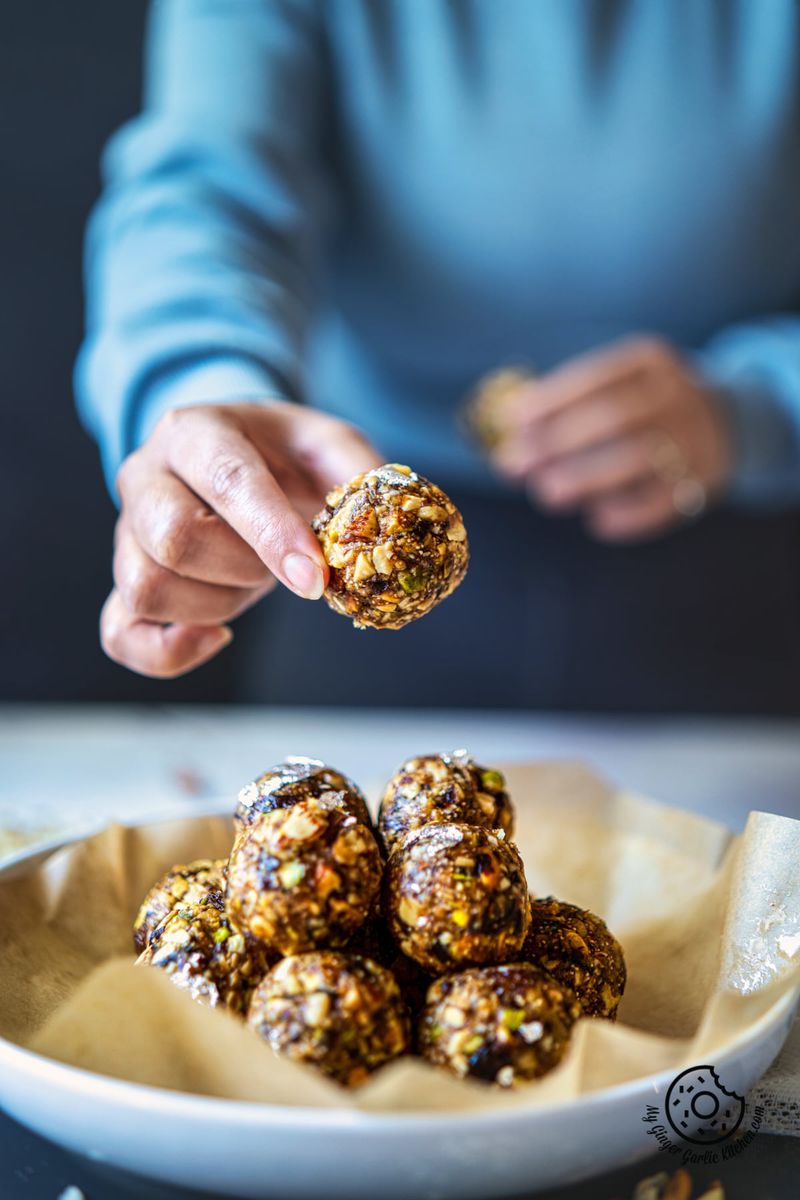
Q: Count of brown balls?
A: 11